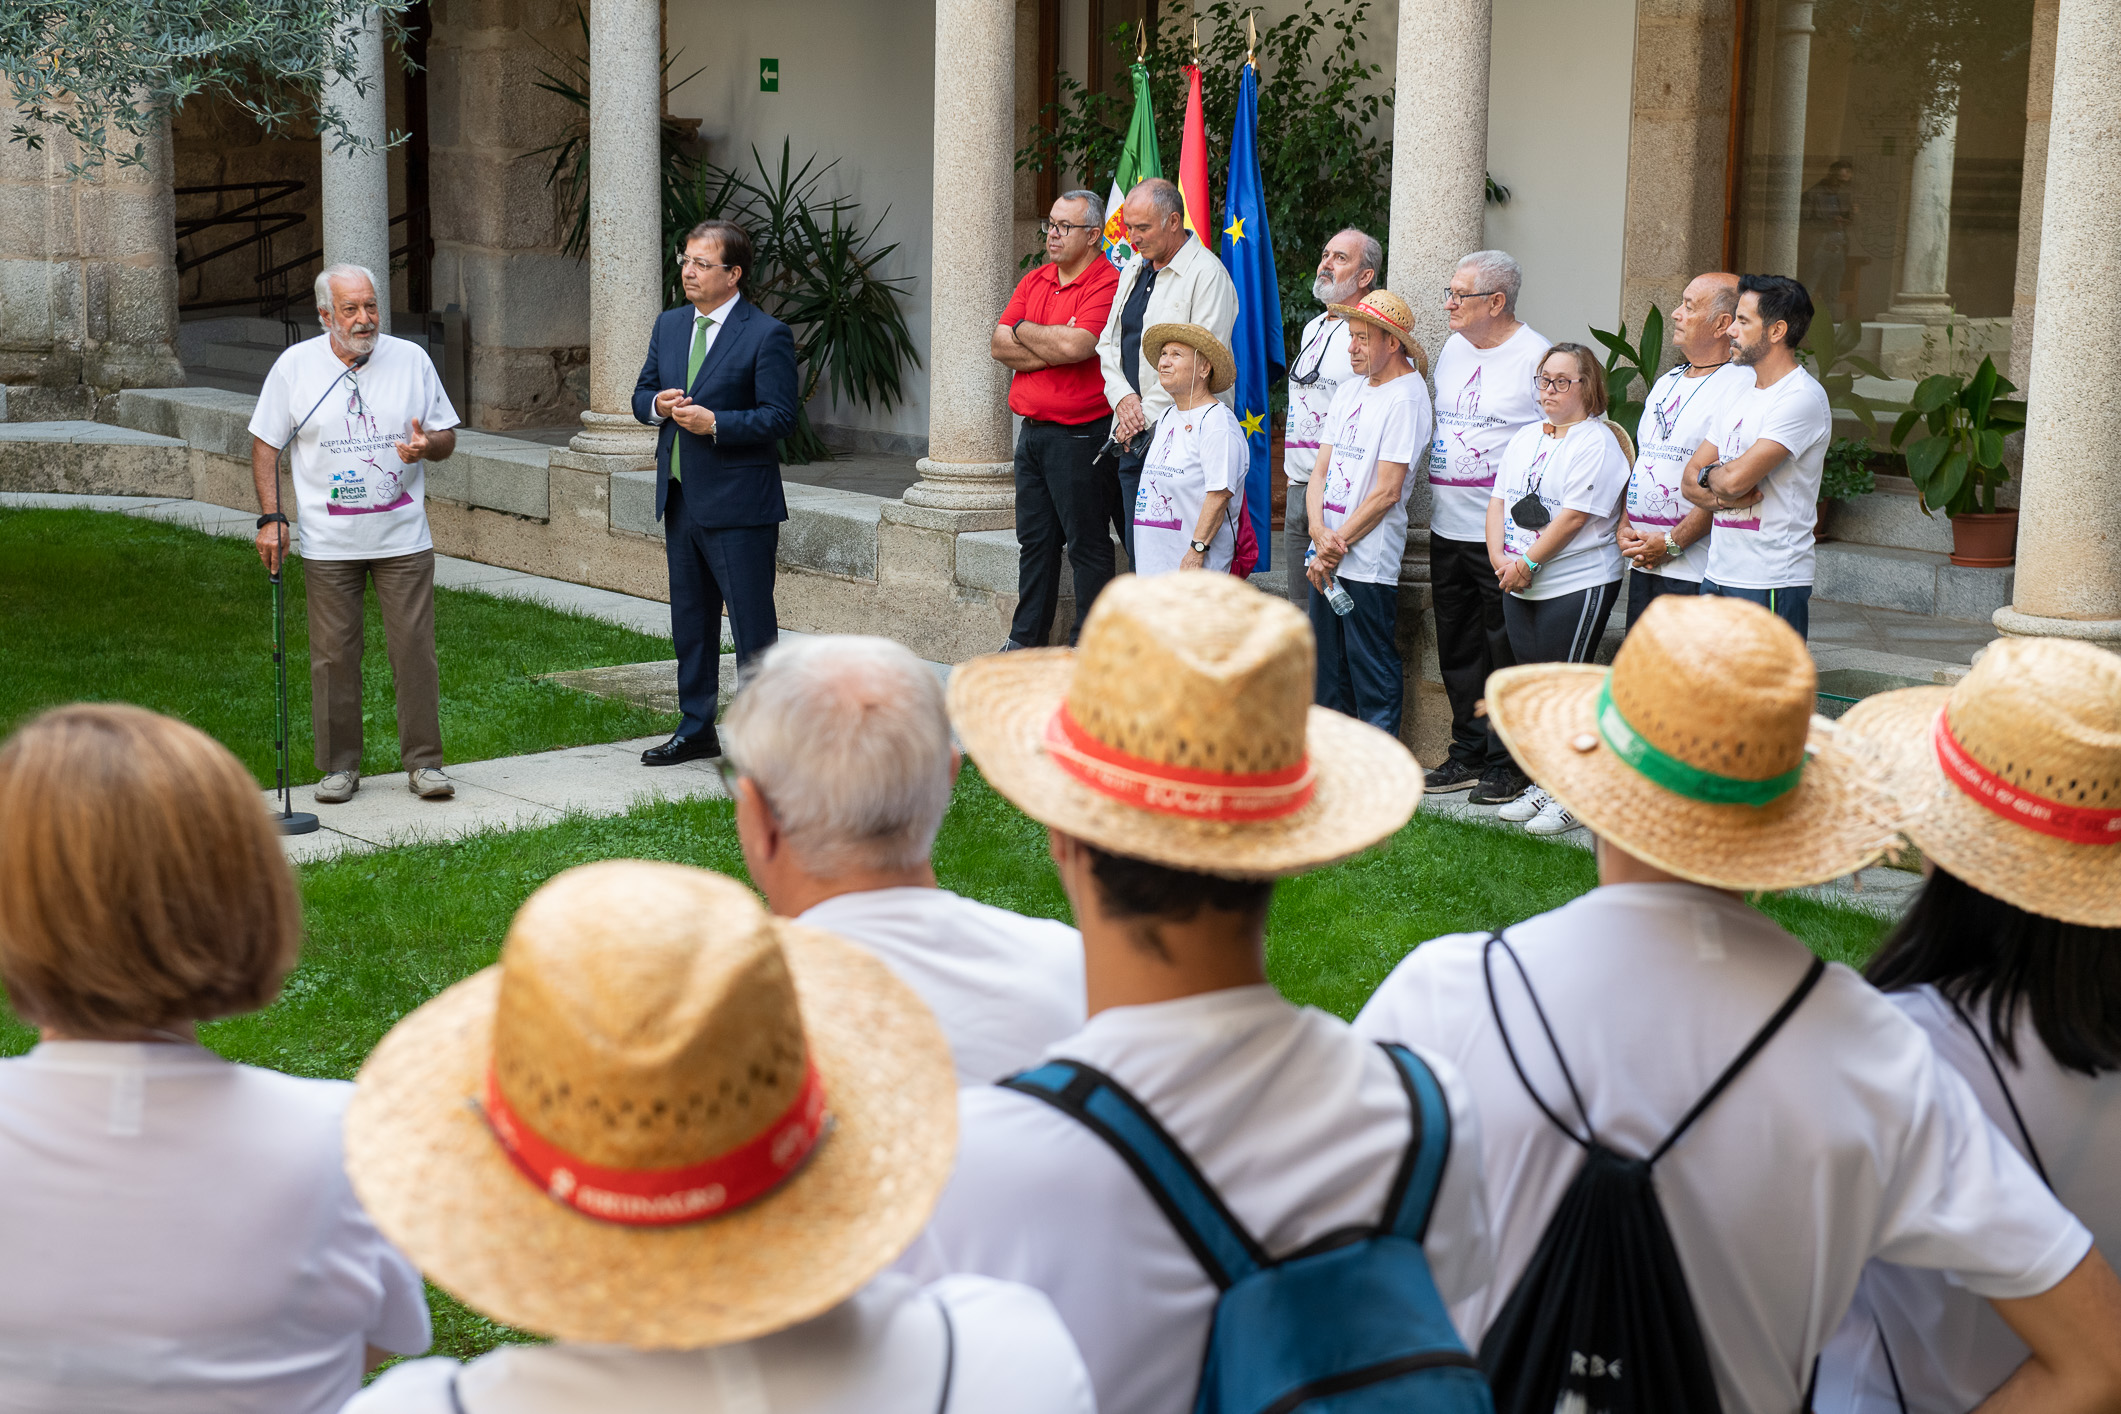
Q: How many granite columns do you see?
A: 5